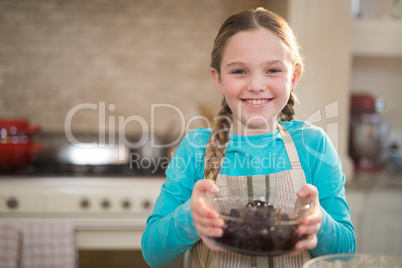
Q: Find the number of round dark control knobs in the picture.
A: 5